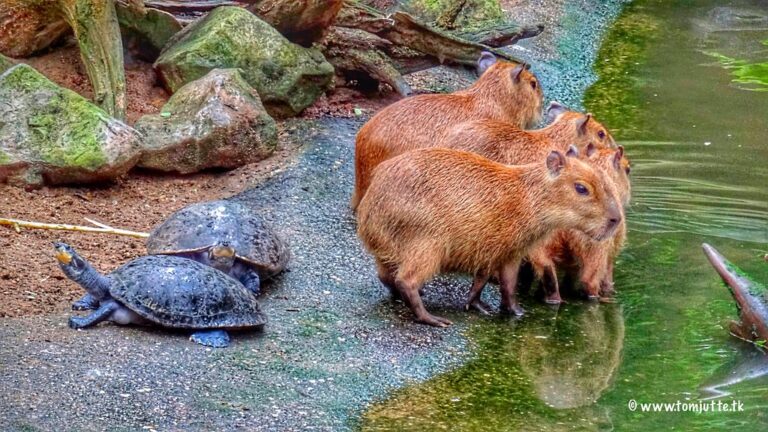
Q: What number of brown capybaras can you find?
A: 4